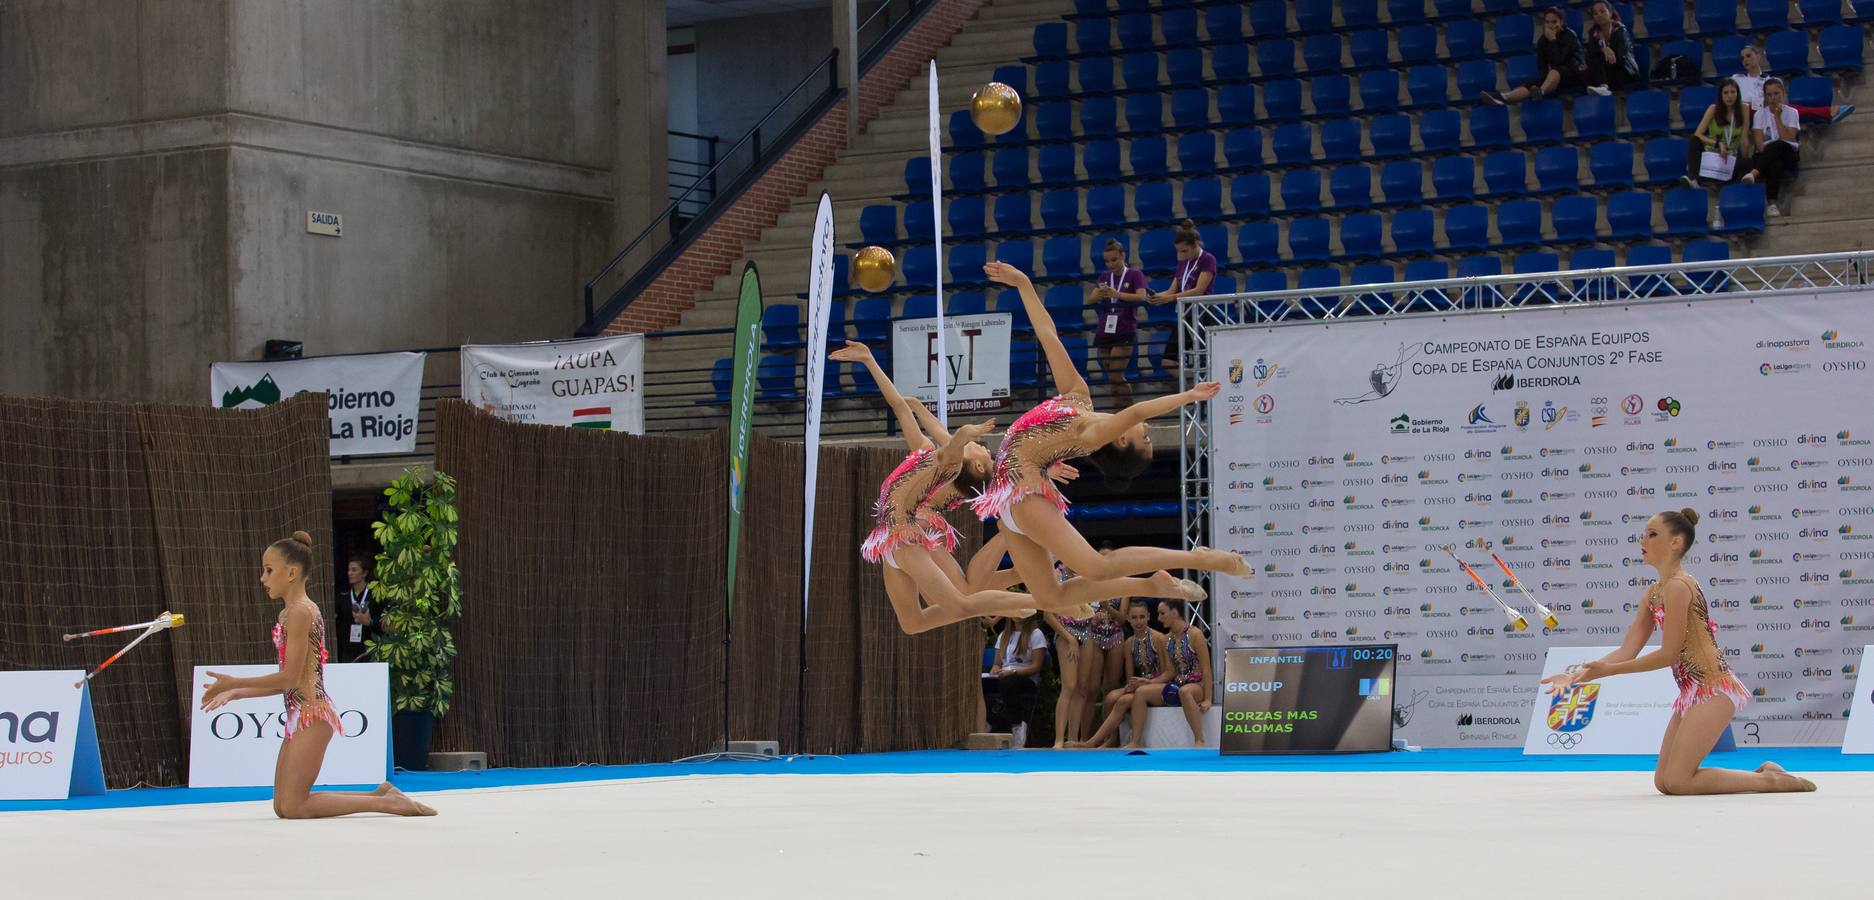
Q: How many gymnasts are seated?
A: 2